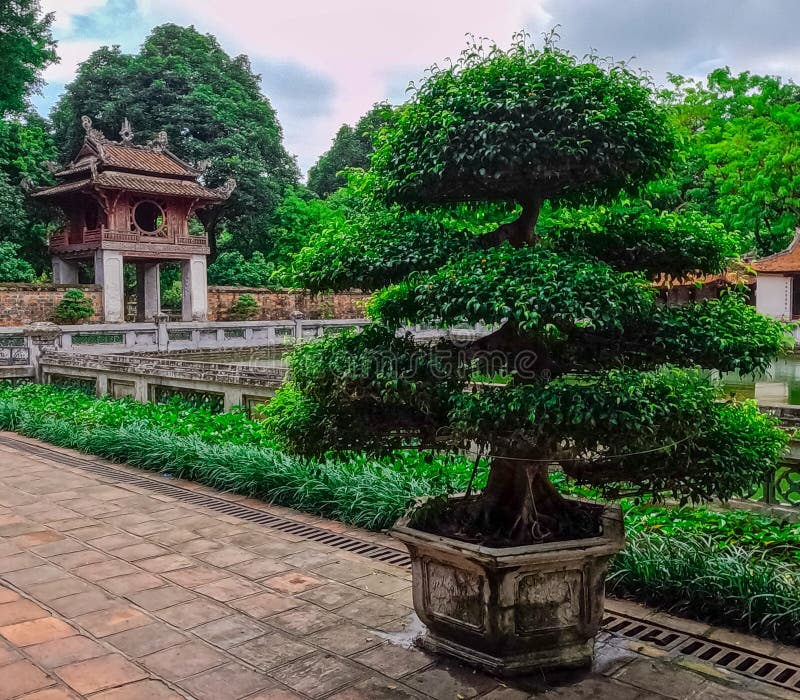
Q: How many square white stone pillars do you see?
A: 4